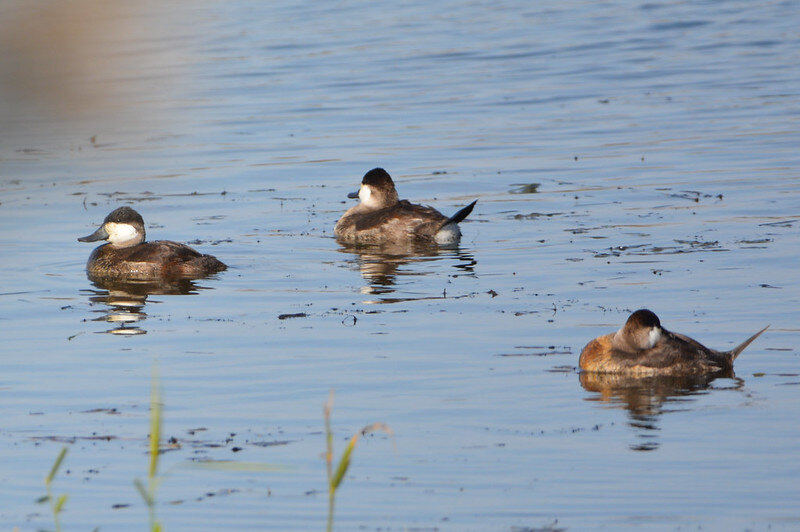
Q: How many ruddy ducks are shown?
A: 3